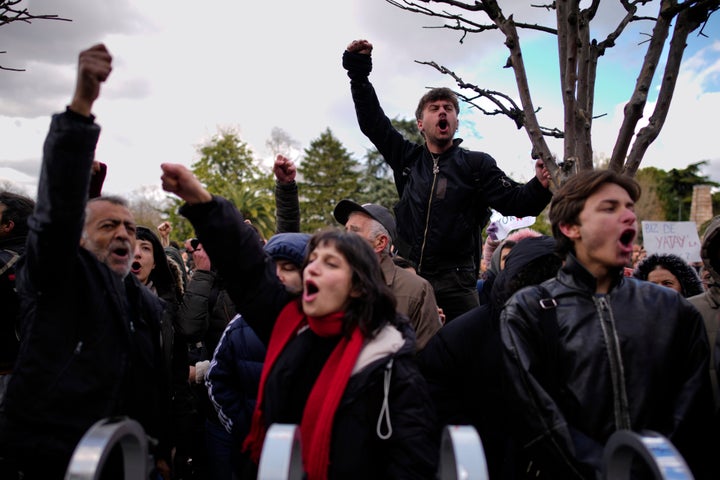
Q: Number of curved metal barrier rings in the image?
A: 4